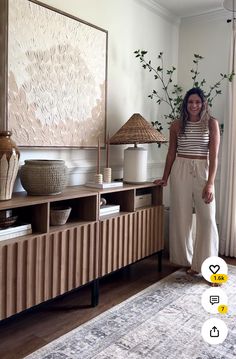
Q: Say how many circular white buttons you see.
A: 3